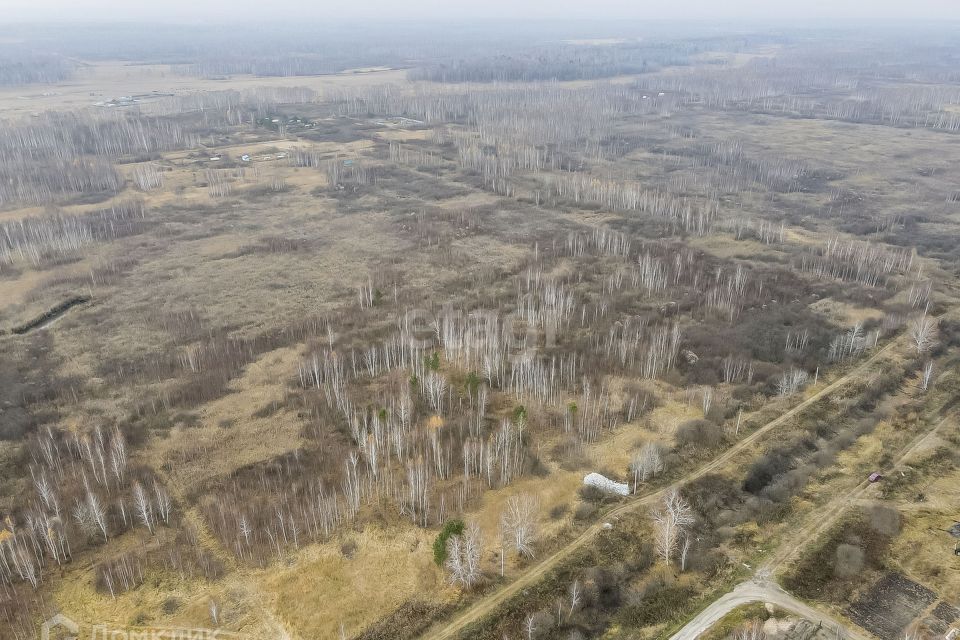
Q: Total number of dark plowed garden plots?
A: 2